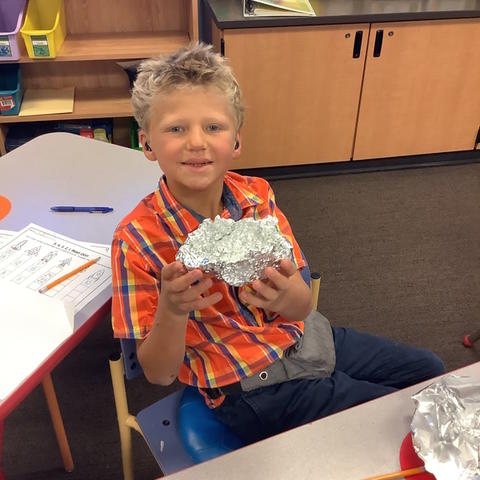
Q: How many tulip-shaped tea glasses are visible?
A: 0